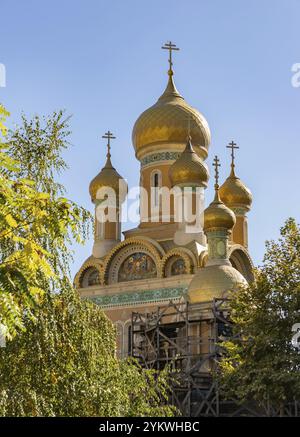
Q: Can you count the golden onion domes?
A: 5